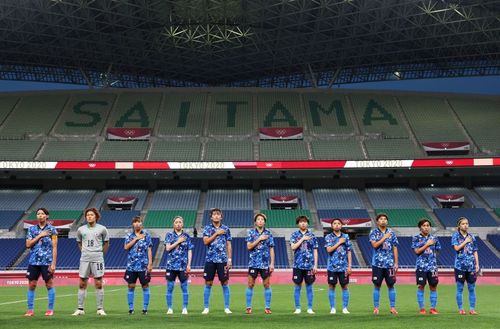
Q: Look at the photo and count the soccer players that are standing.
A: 11